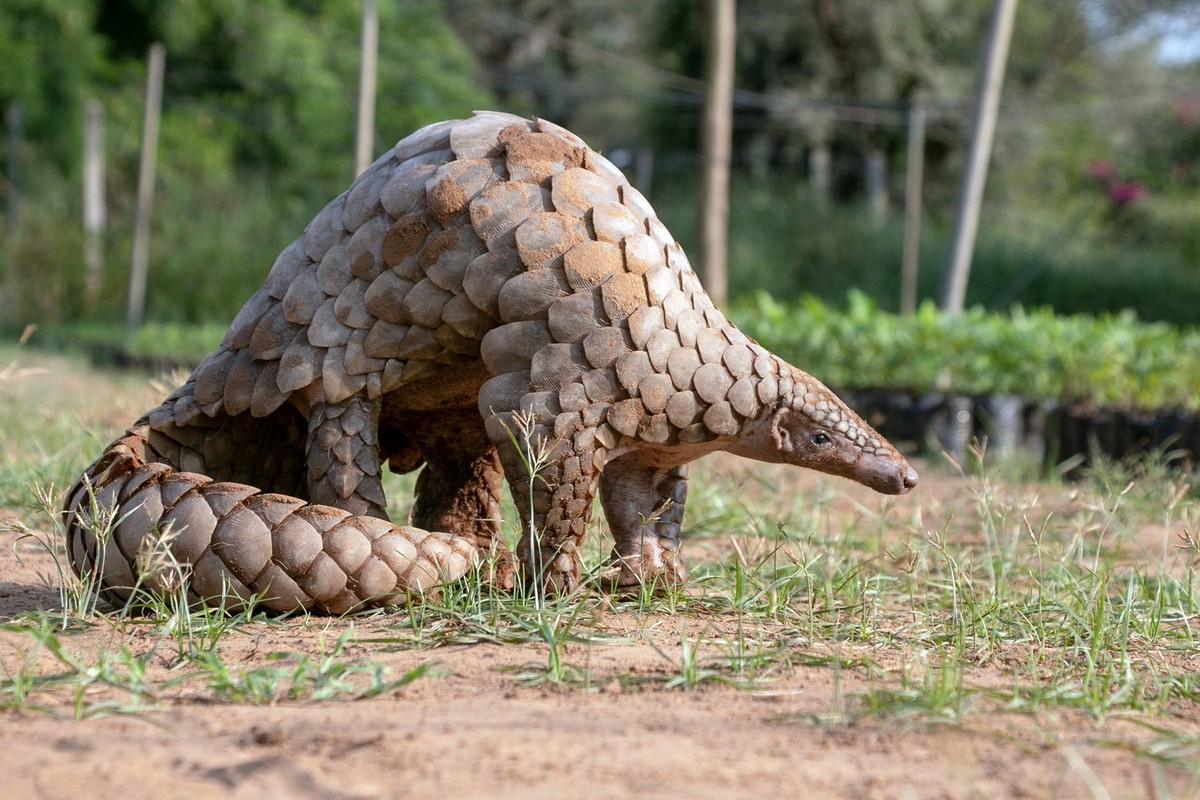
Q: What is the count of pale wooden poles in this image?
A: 6